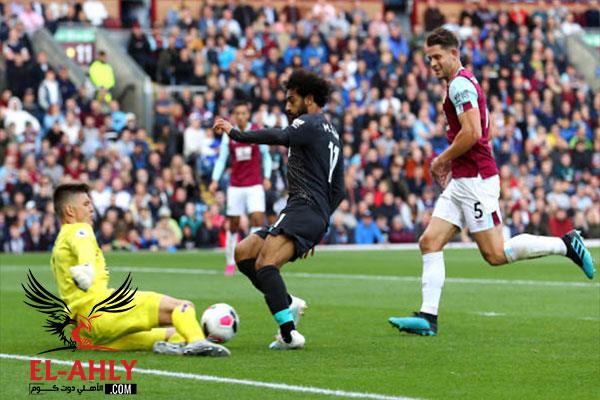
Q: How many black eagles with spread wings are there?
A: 1